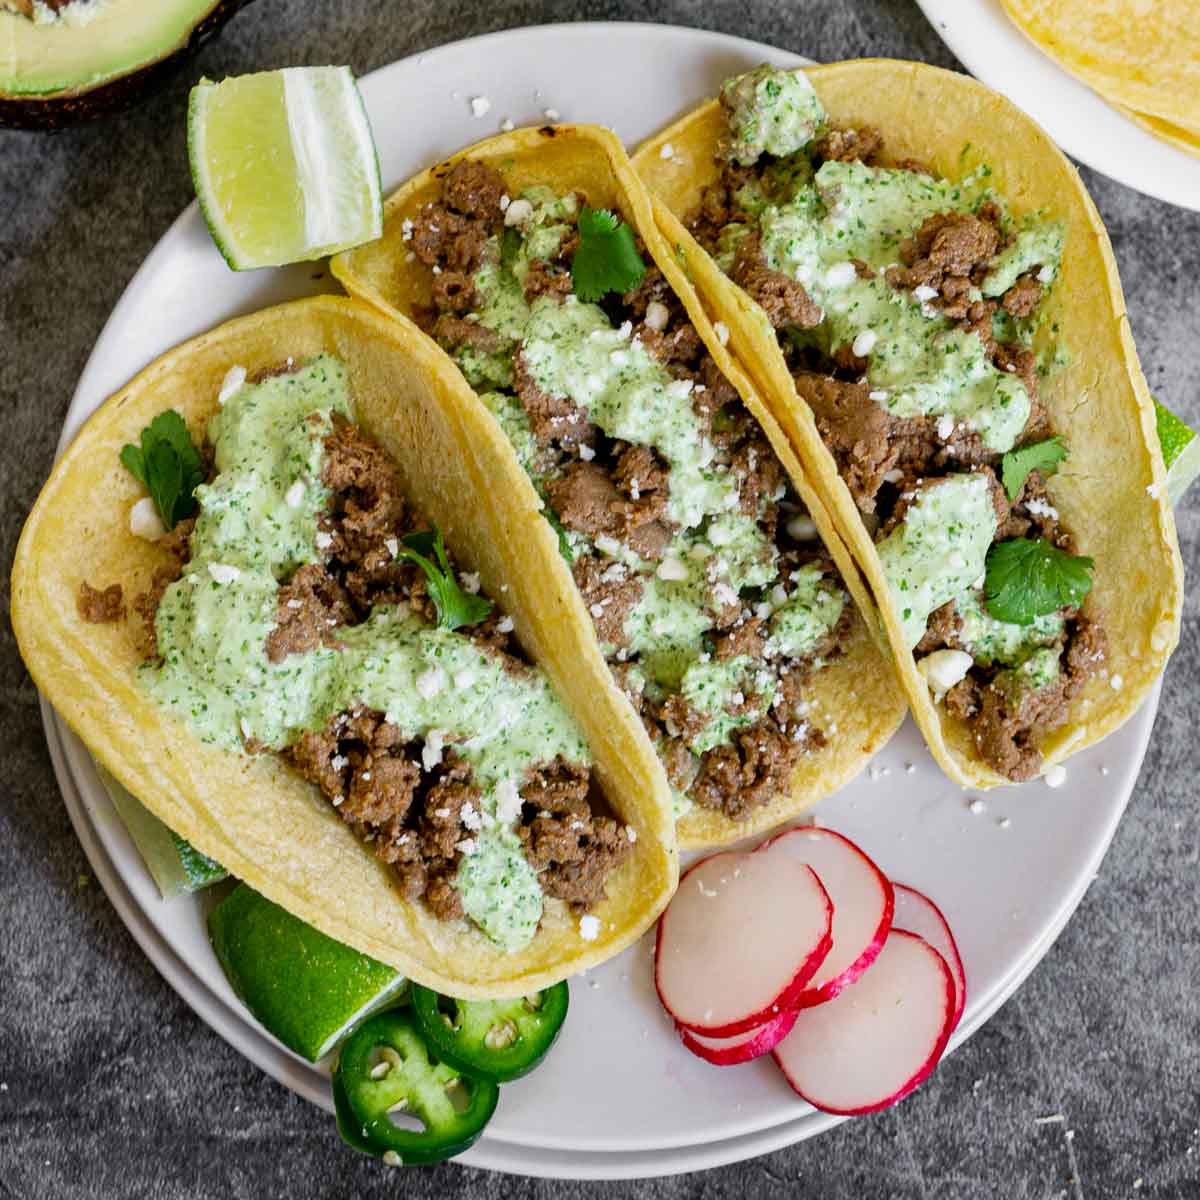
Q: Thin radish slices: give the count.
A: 5